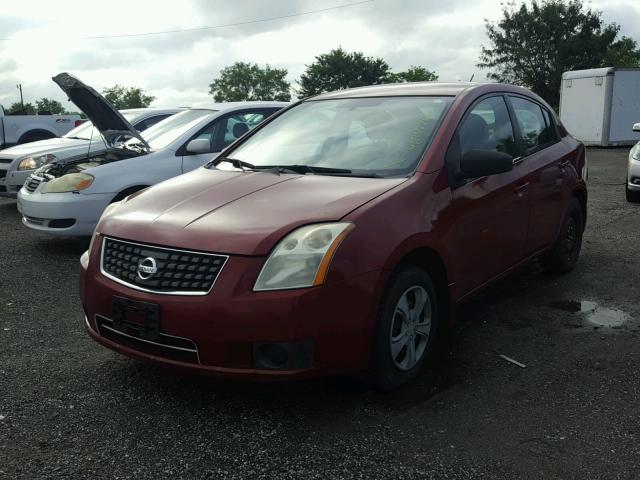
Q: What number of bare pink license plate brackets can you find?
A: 0